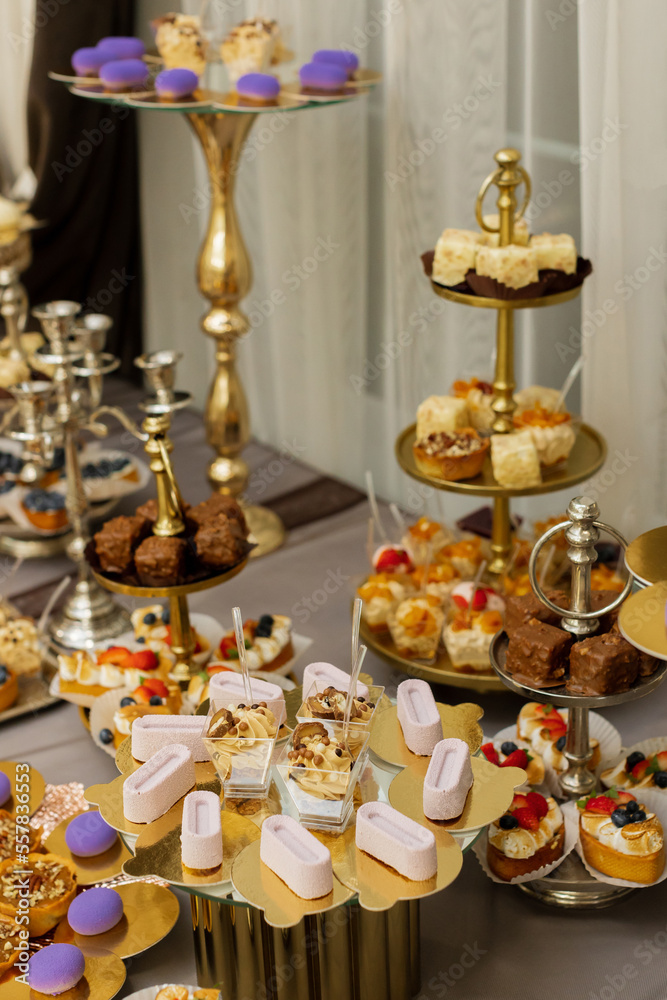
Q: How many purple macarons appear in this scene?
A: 11